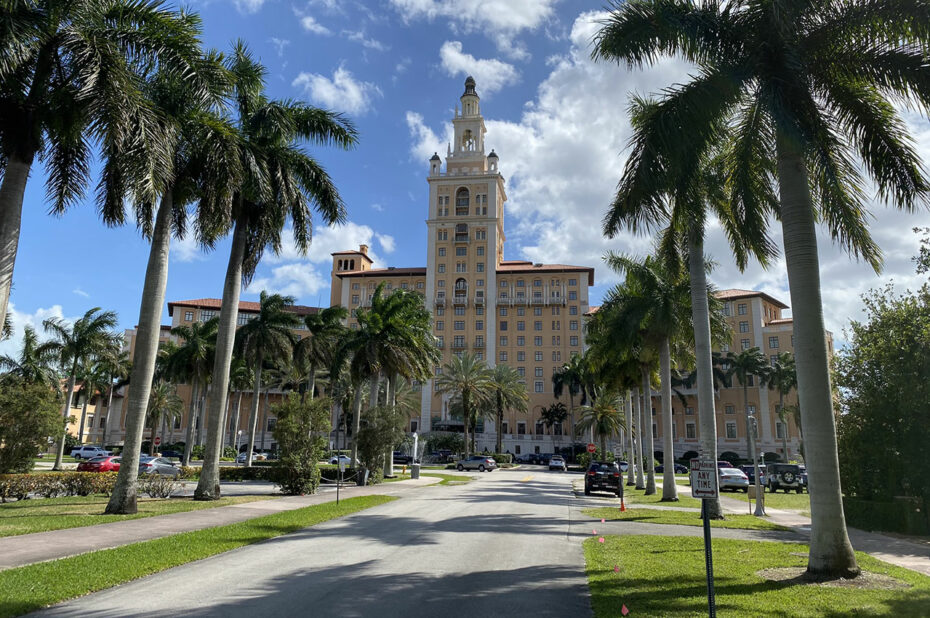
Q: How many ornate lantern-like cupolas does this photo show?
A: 3